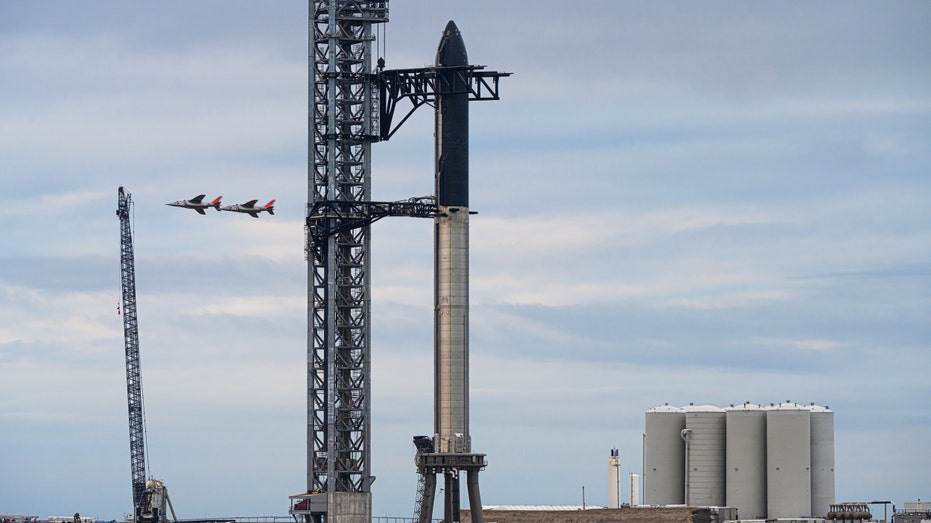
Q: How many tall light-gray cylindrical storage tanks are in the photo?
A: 5